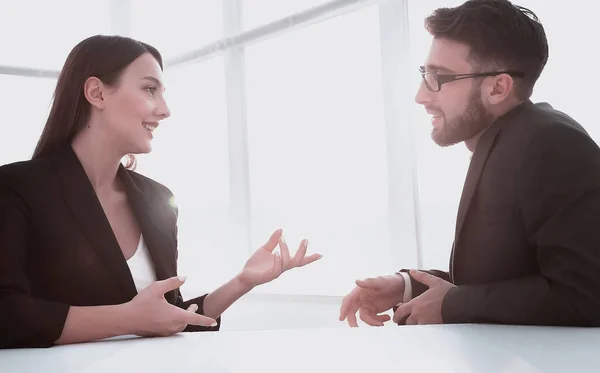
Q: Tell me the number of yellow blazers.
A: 0